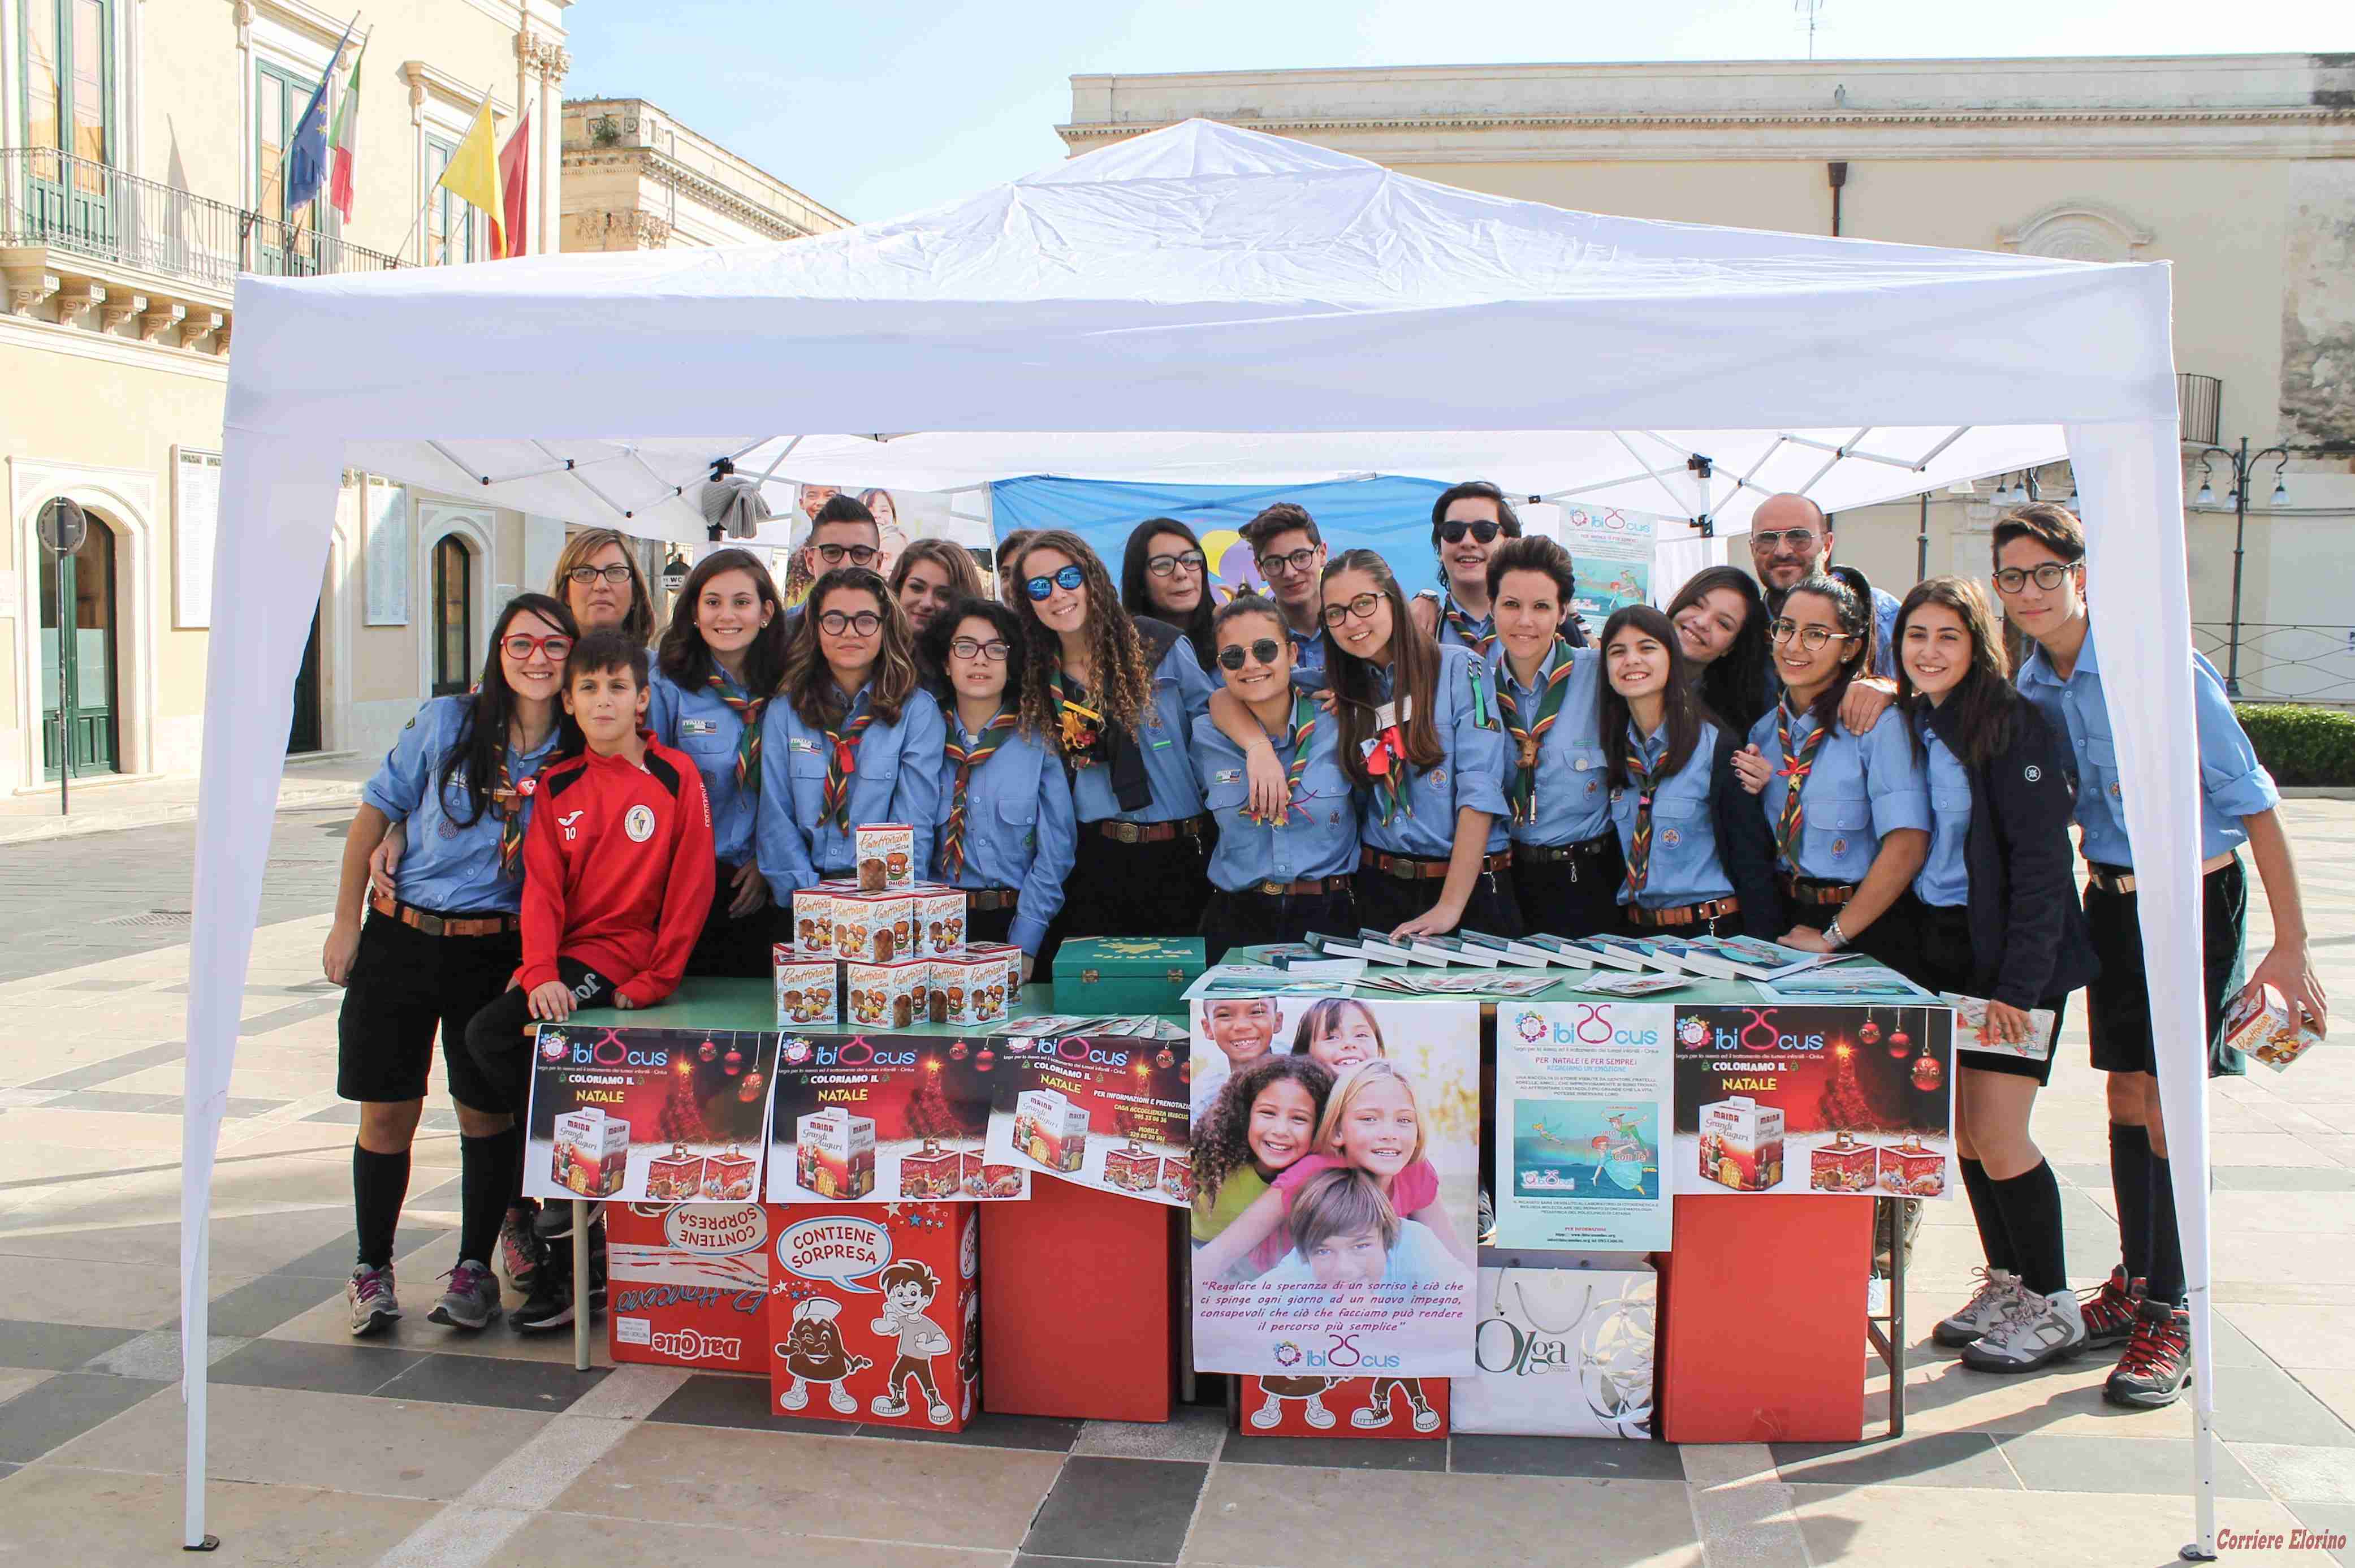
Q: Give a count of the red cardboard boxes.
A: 5